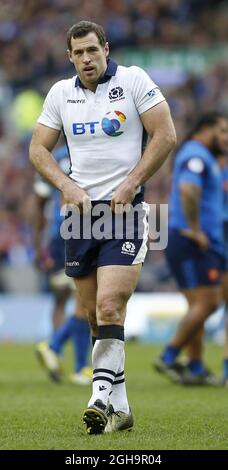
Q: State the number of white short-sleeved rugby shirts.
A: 1